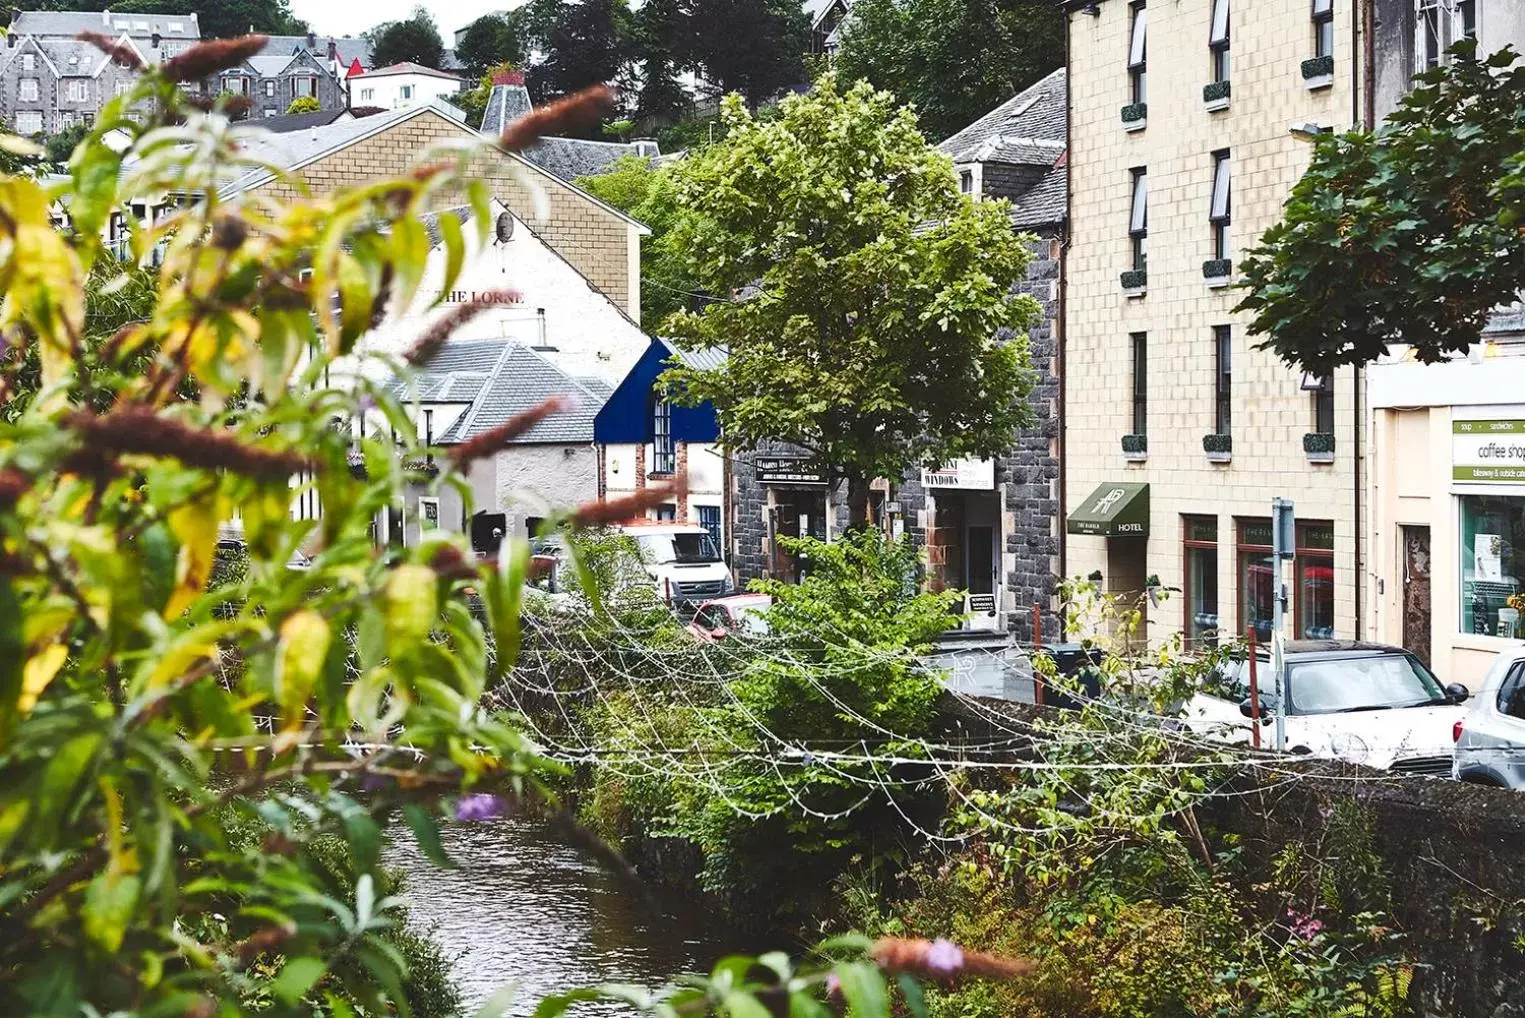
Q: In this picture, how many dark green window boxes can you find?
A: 8